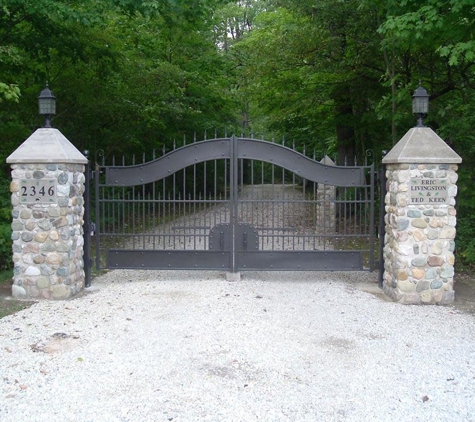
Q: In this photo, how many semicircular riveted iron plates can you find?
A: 2